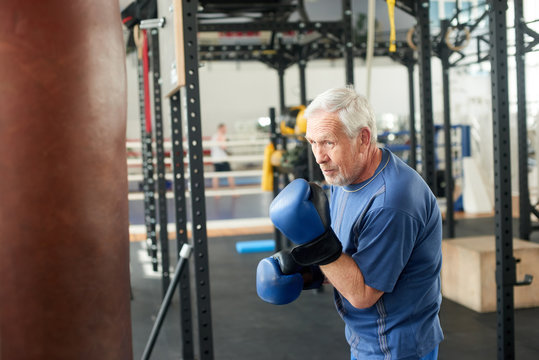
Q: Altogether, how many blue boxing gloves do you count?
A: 2